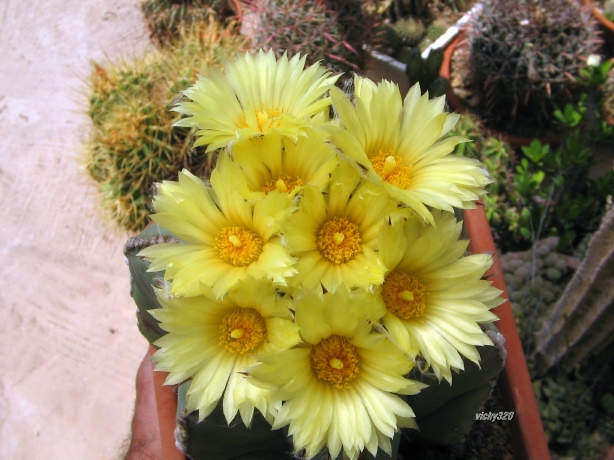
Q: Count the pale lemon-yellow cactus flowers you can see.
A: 8